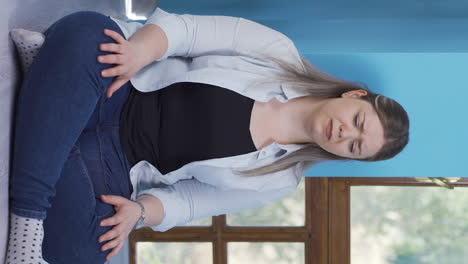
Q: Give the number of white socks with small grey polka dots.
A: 2